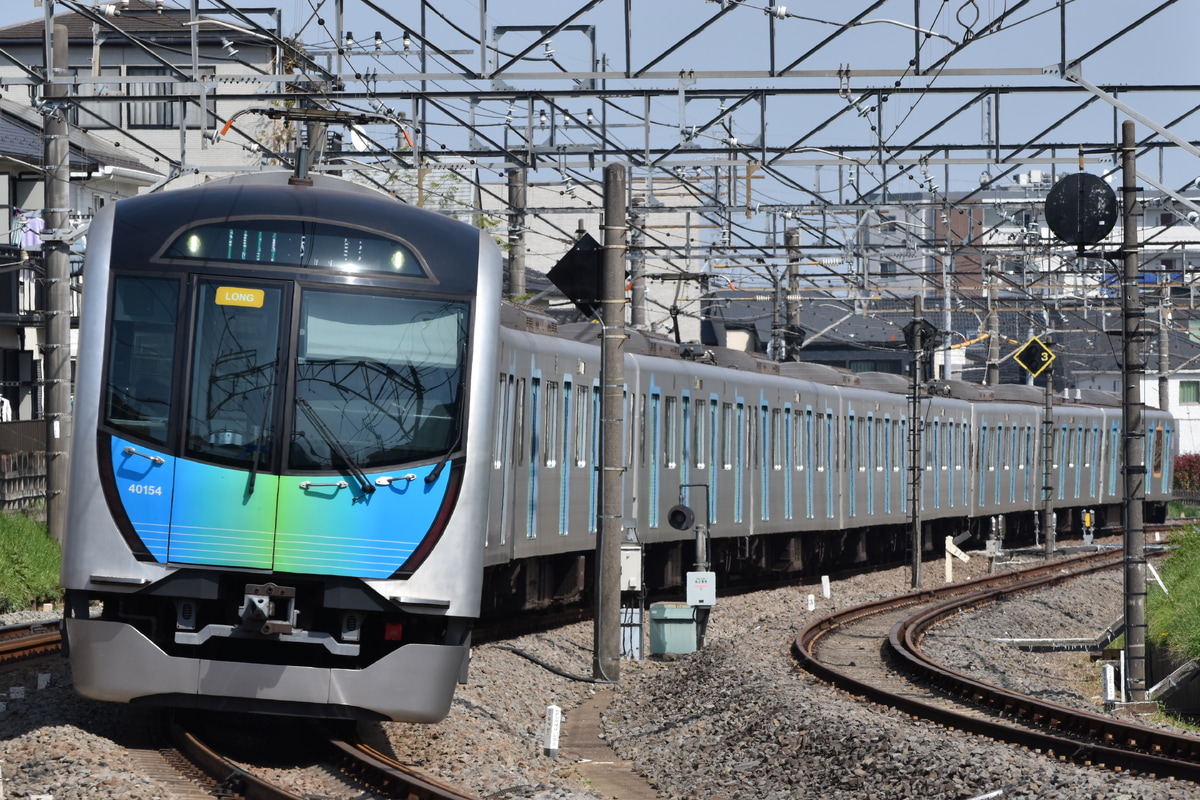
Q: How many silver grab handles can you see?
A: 3